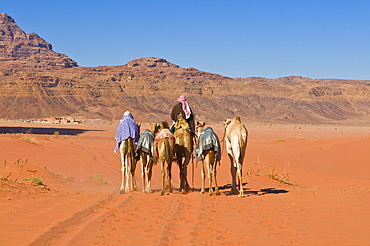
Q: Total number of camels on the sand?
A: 6